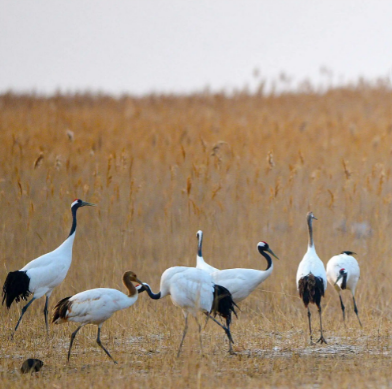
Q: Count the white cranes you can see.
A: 7